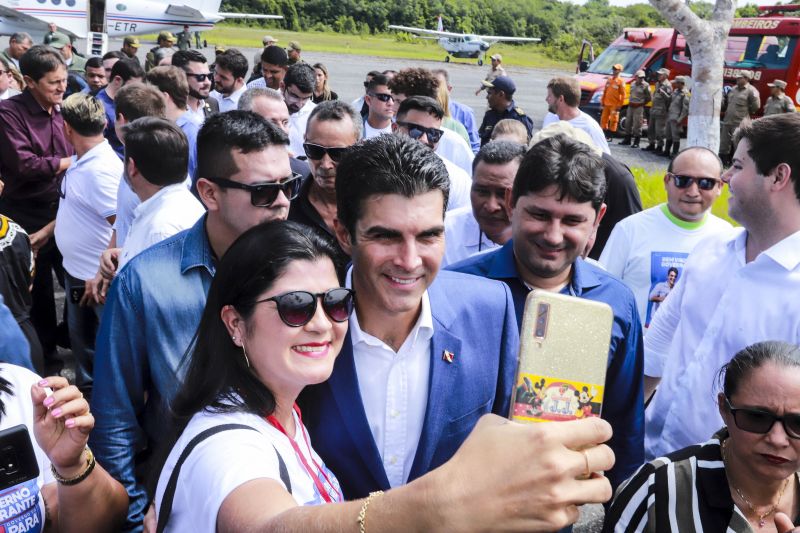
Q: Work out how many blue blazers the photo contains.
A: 1